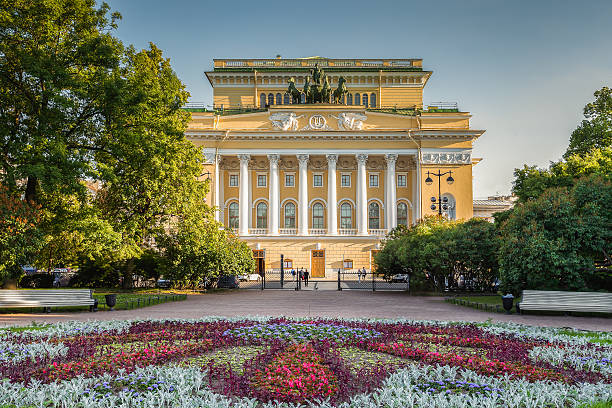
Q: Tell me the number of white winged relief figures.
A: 2